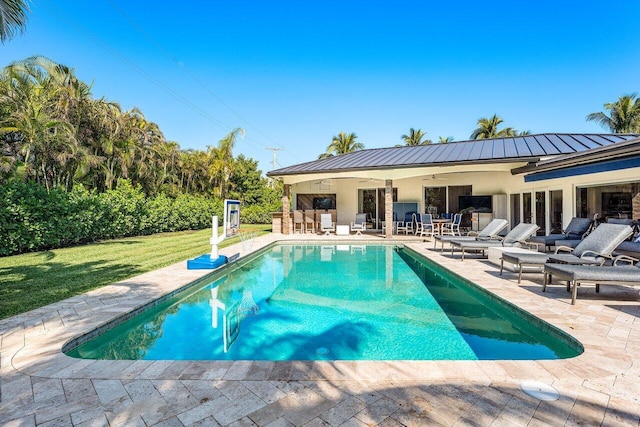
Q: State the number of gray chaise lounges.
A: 4